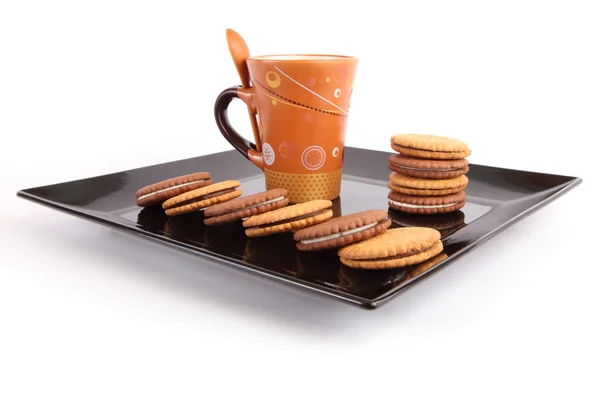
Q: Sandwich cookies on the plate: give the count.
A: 10